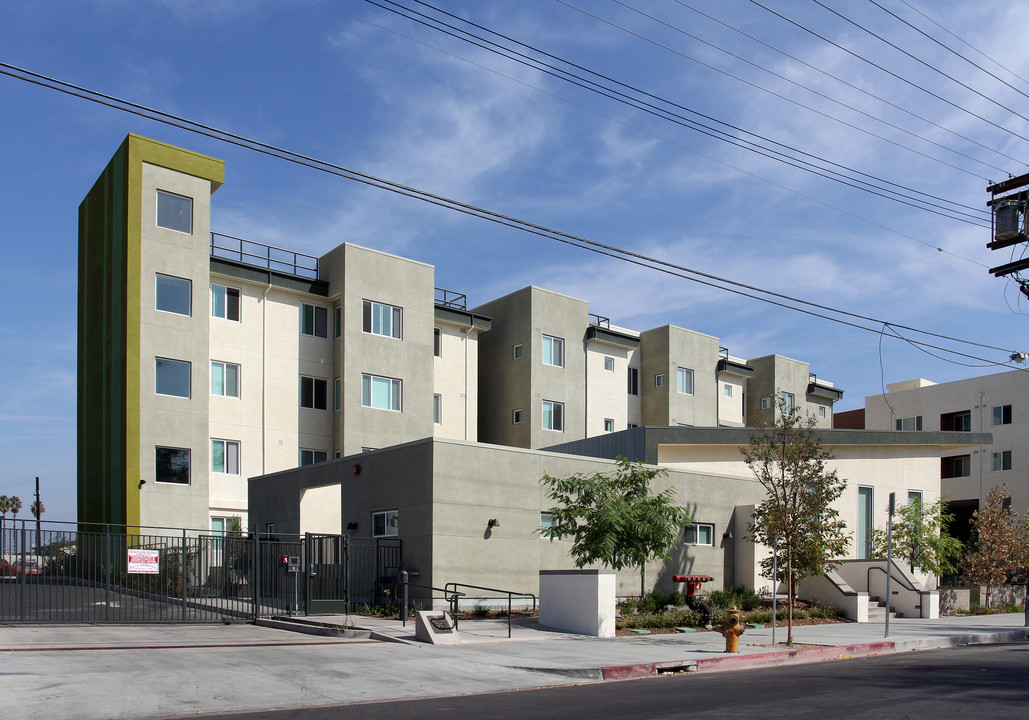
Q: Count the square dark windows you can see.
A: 4